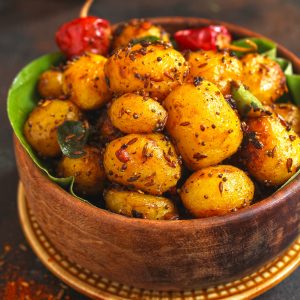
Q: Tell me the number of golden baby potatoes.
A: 15